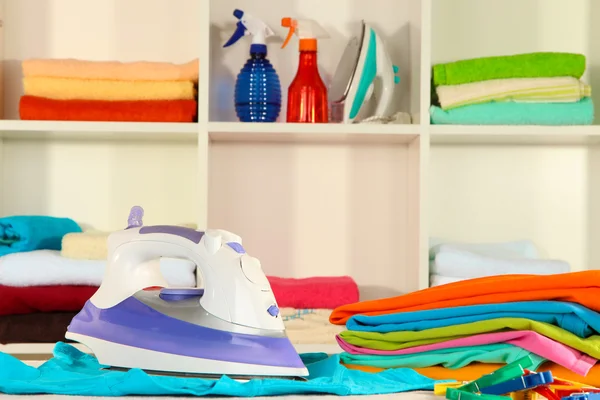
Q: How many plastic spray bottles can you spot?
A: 2